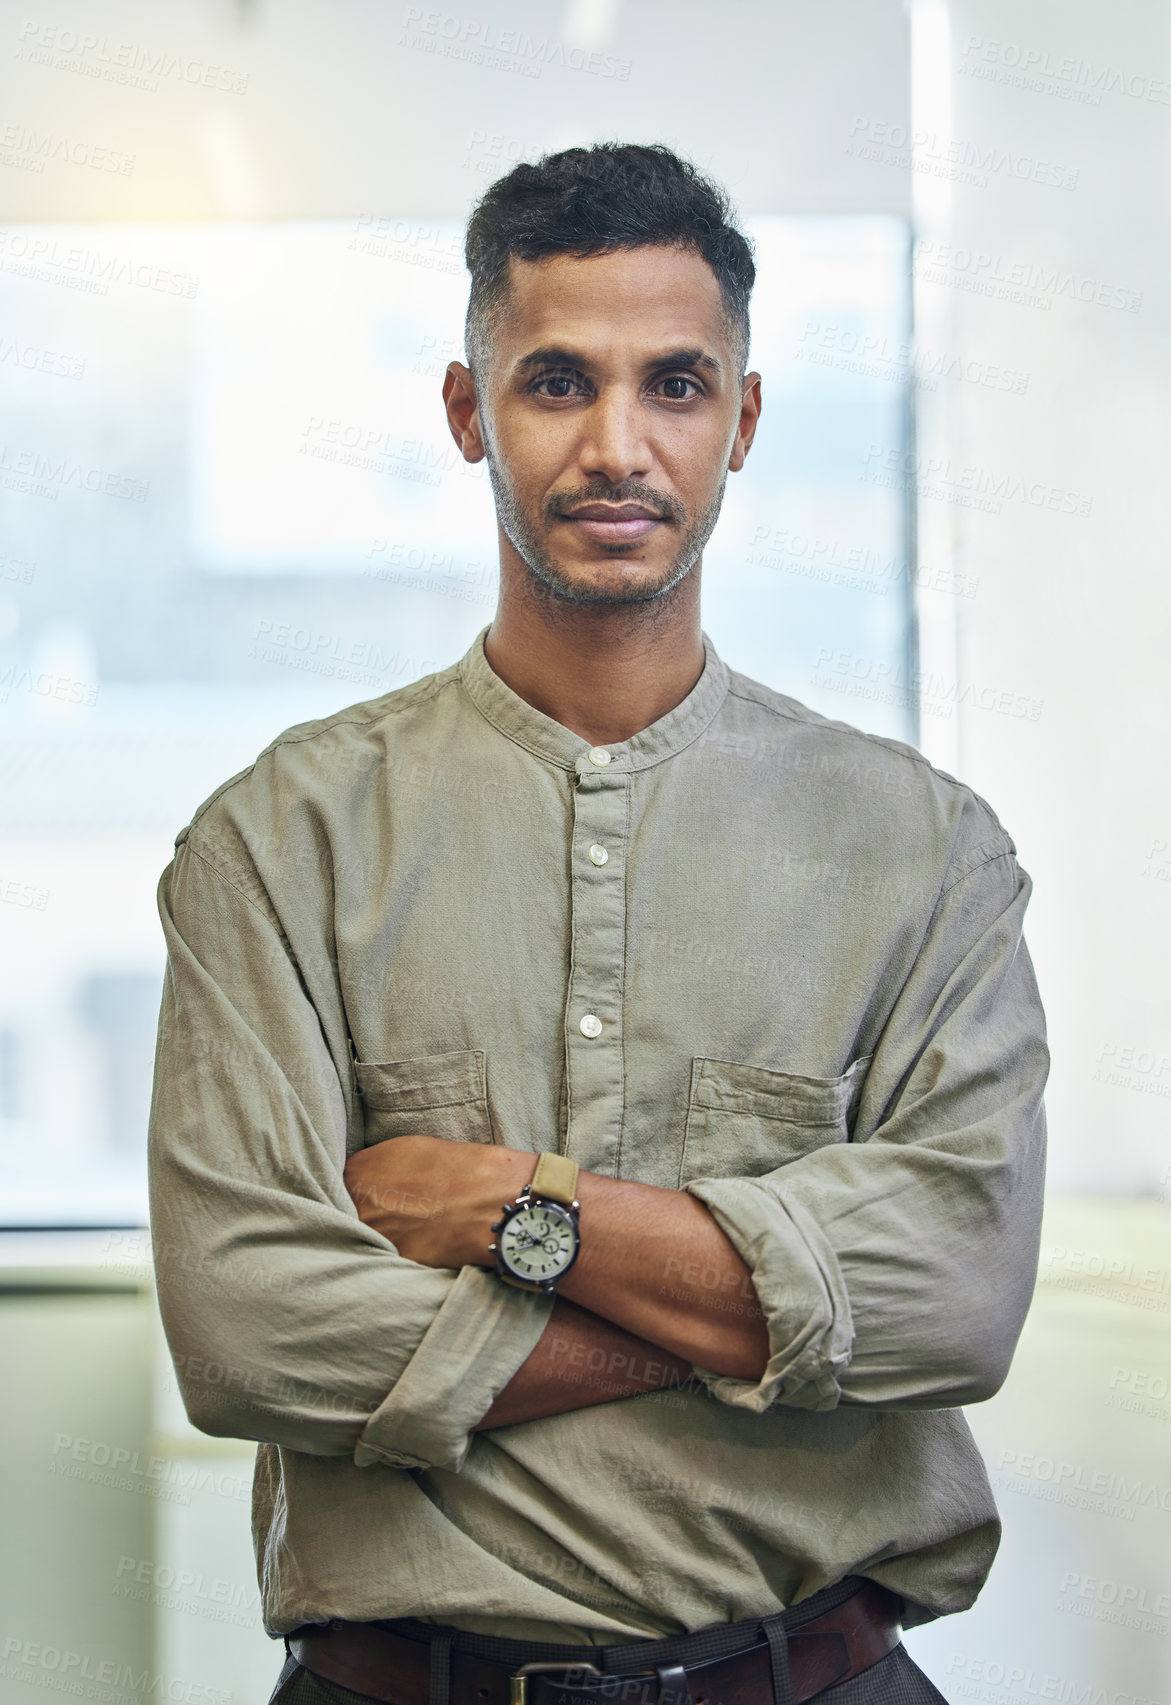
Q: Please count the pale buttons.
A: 3